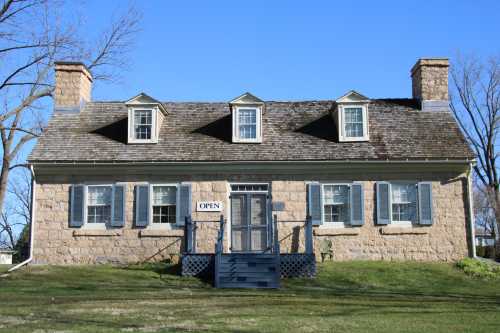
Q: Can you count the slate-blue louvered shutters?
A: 8